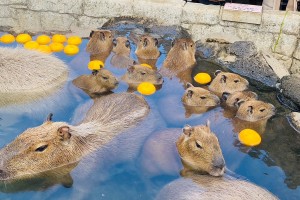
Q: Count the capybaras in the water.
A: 14